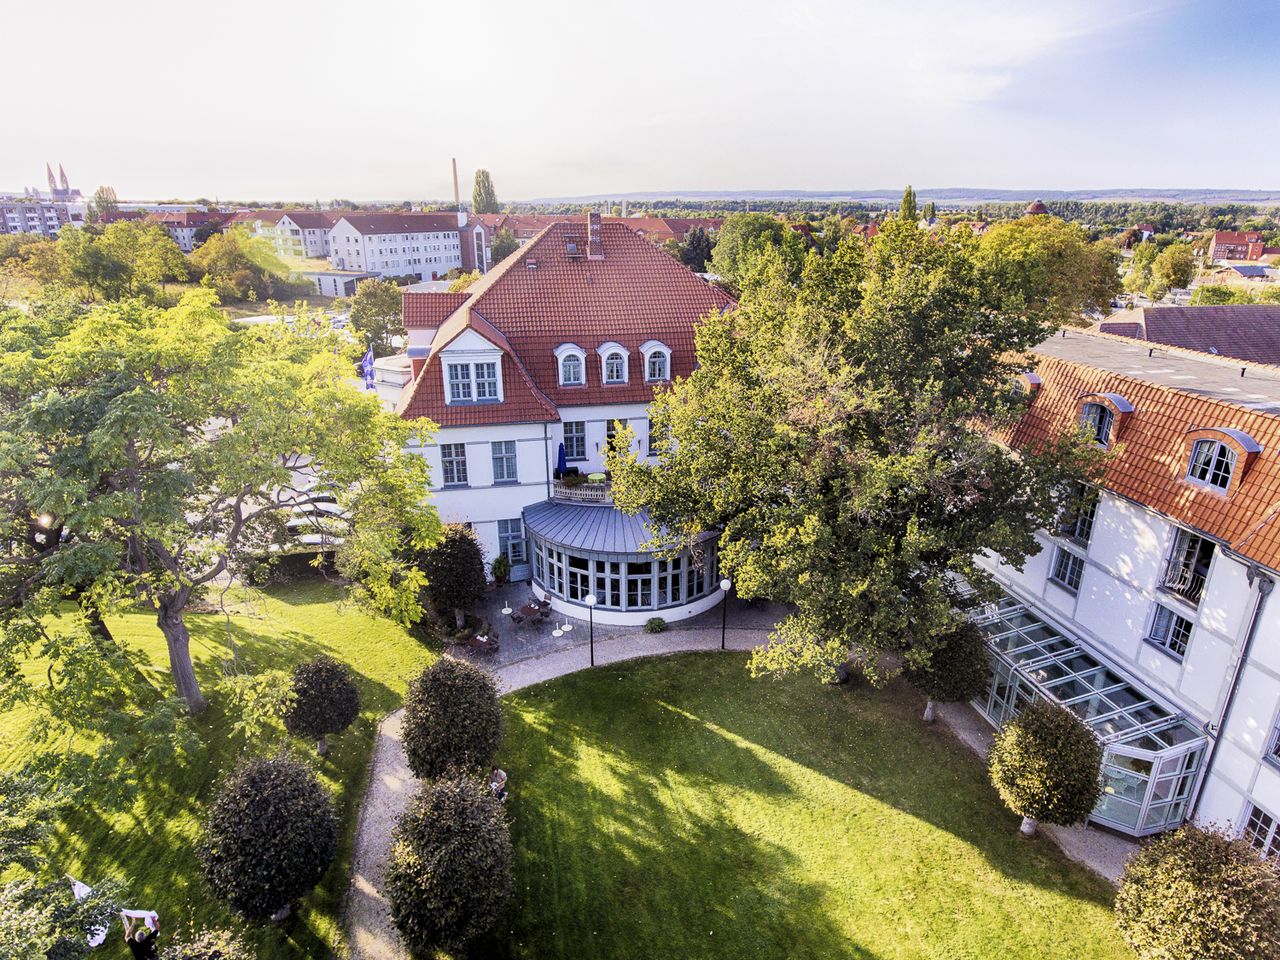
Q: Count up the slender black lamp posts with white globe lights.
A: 2